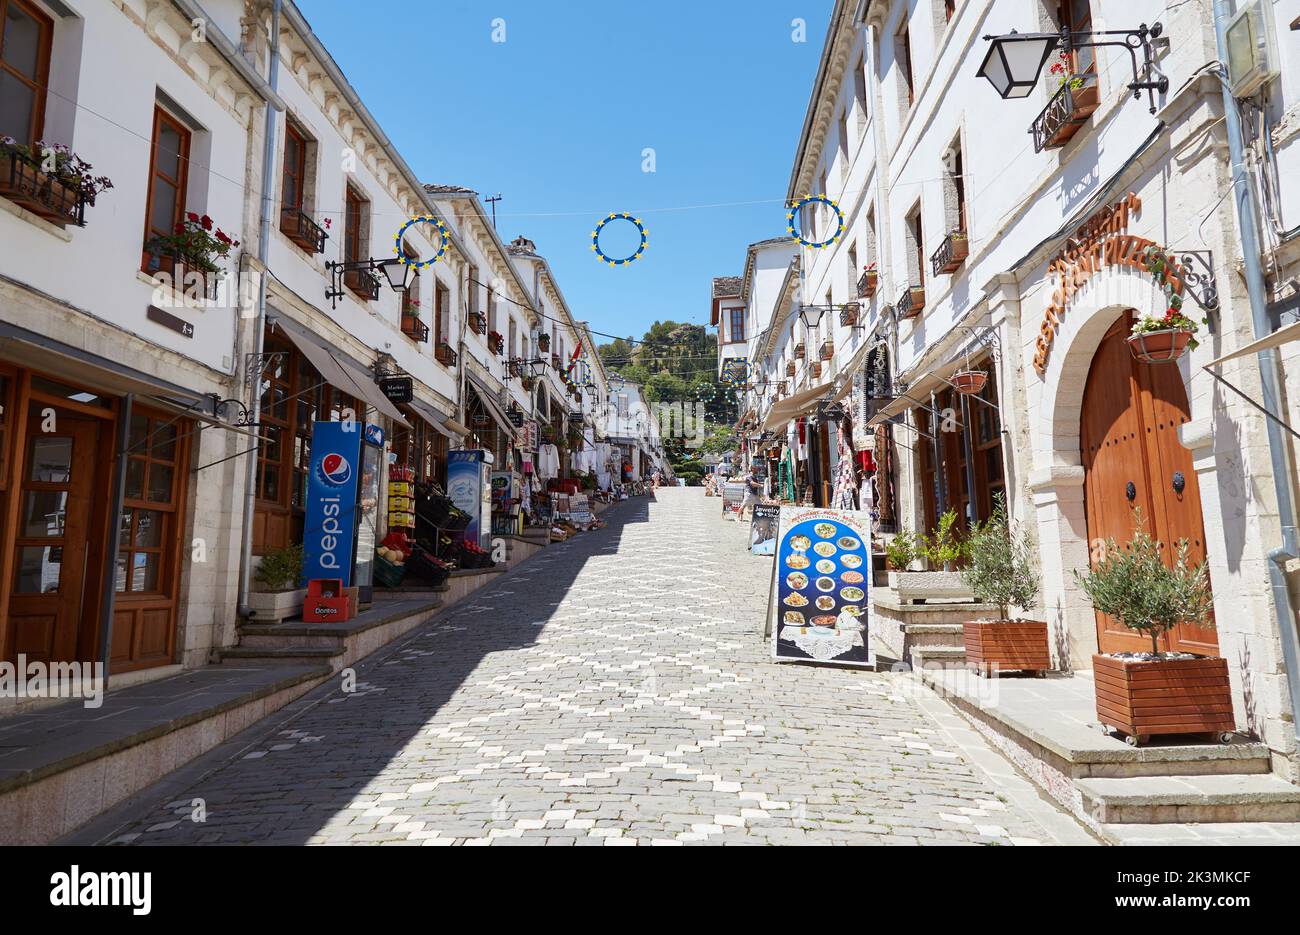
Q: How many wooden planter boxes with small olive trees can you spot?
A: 2